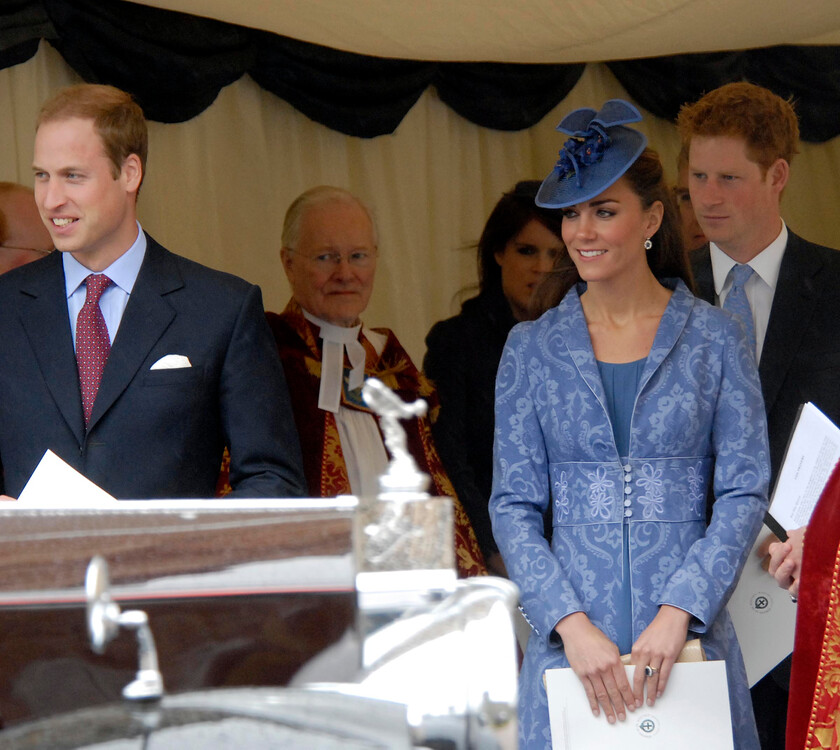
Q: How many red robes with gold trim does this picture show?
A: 2